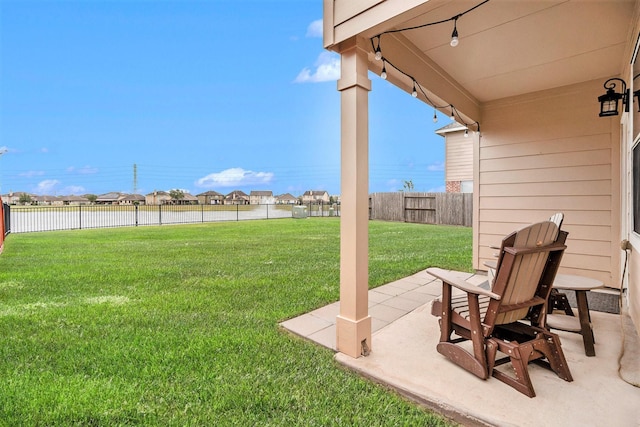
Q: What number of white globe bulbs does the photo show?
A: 8